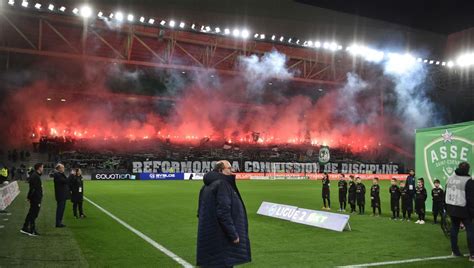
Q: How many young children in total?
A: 9